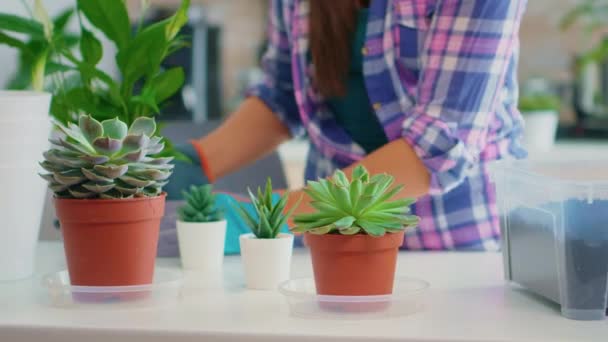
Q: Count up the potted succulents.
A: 4